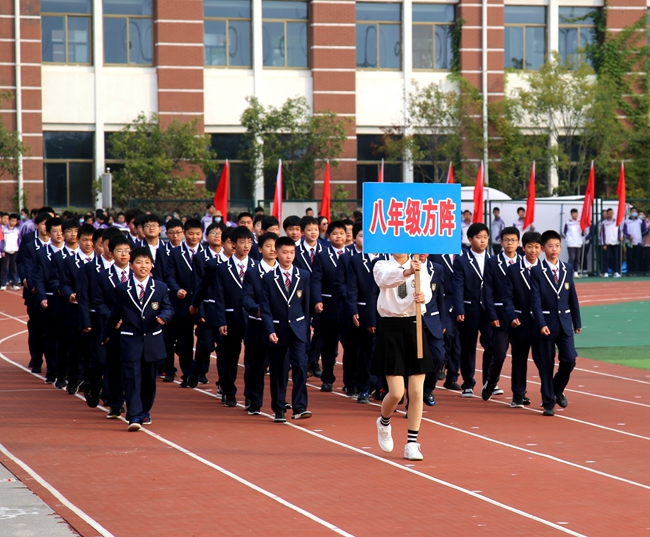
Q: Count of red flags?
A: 9